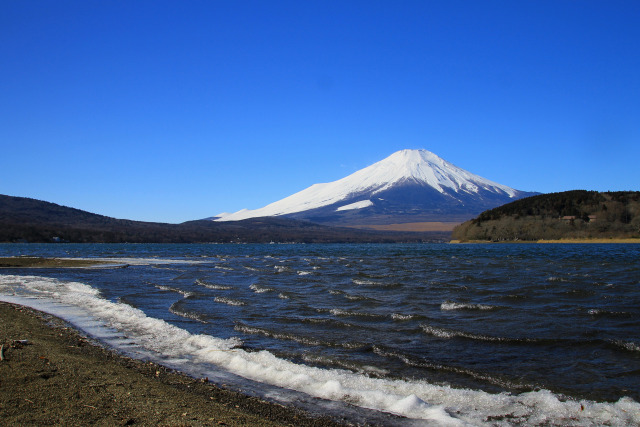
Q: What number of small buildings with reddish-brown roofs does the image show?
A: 2